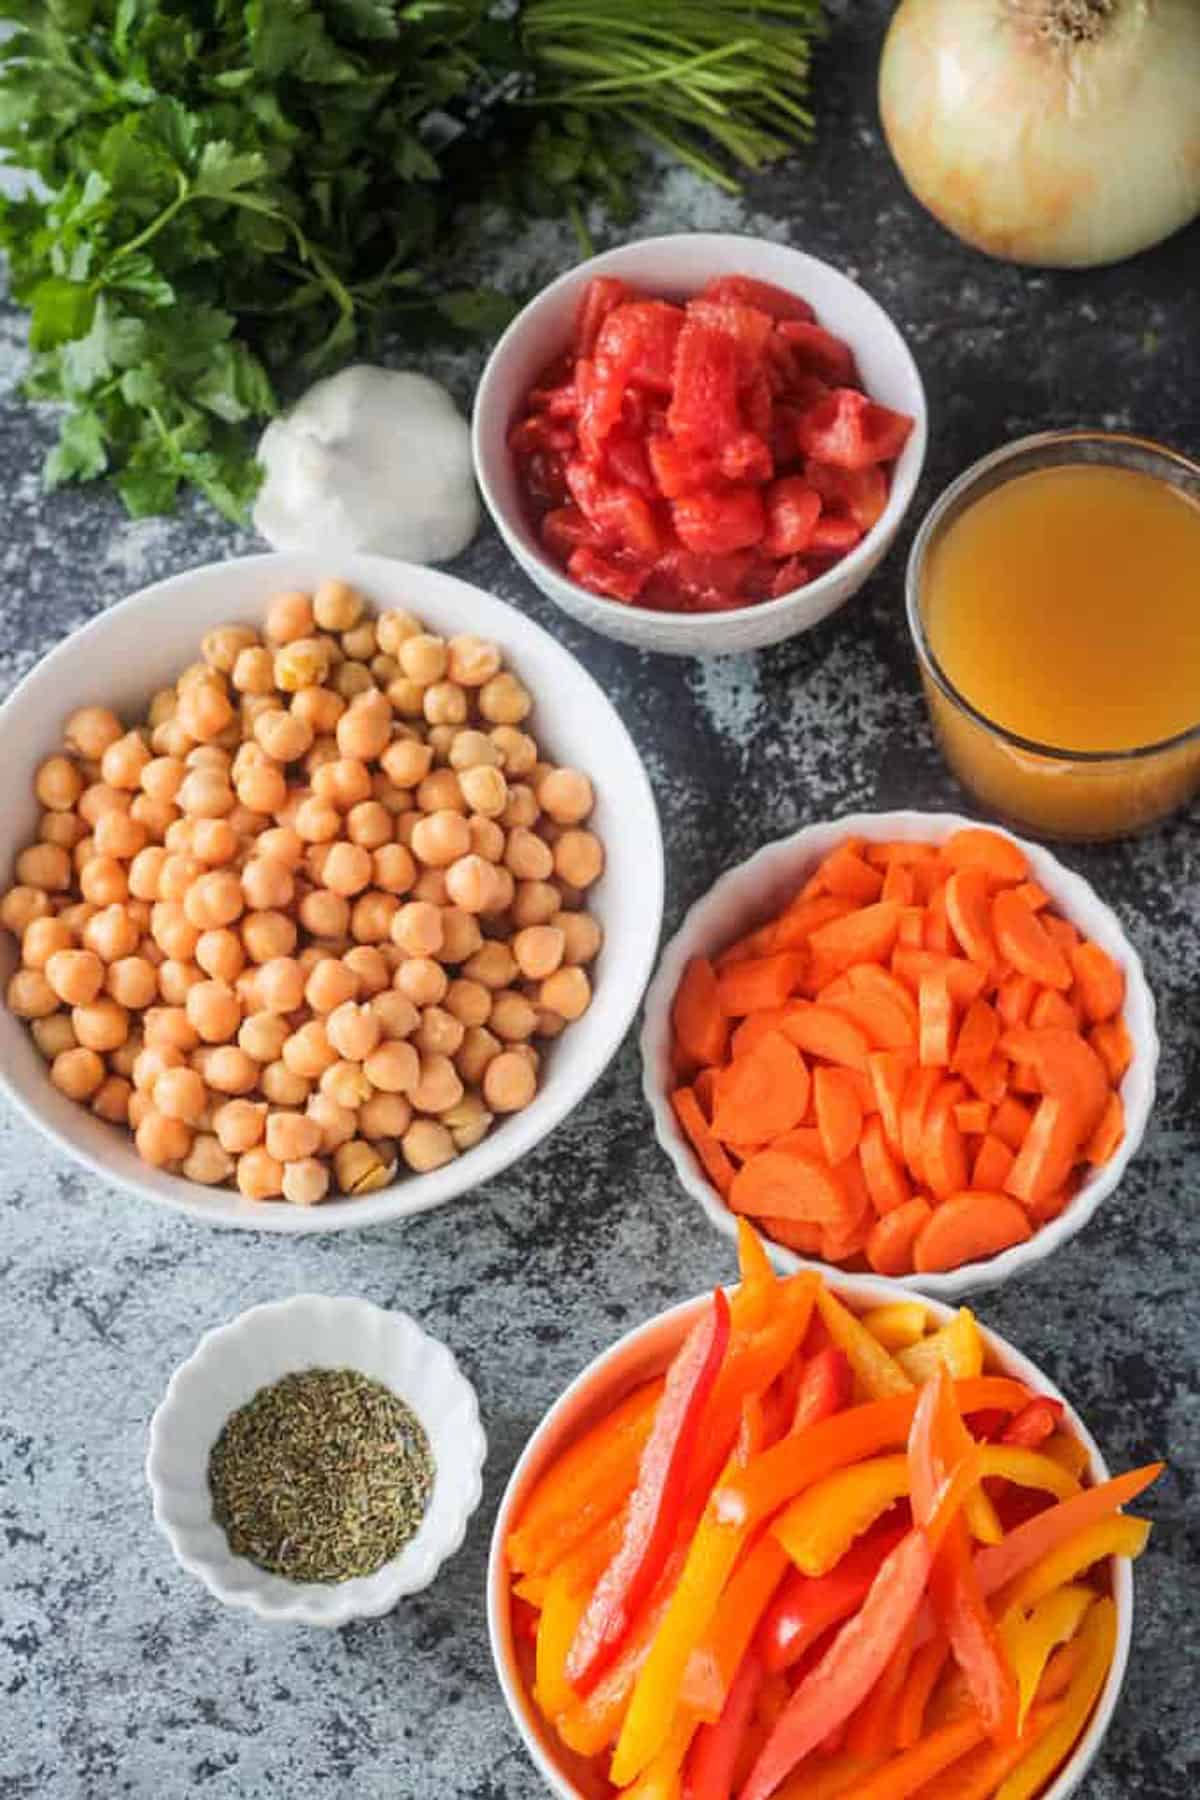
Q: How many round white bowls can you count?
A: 5